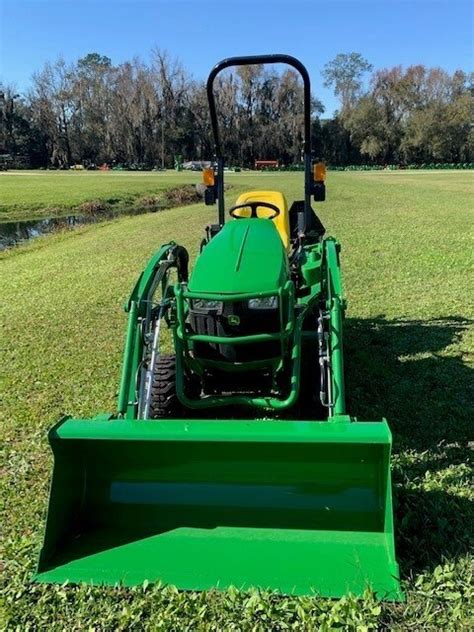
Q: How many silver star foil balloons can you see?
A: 0